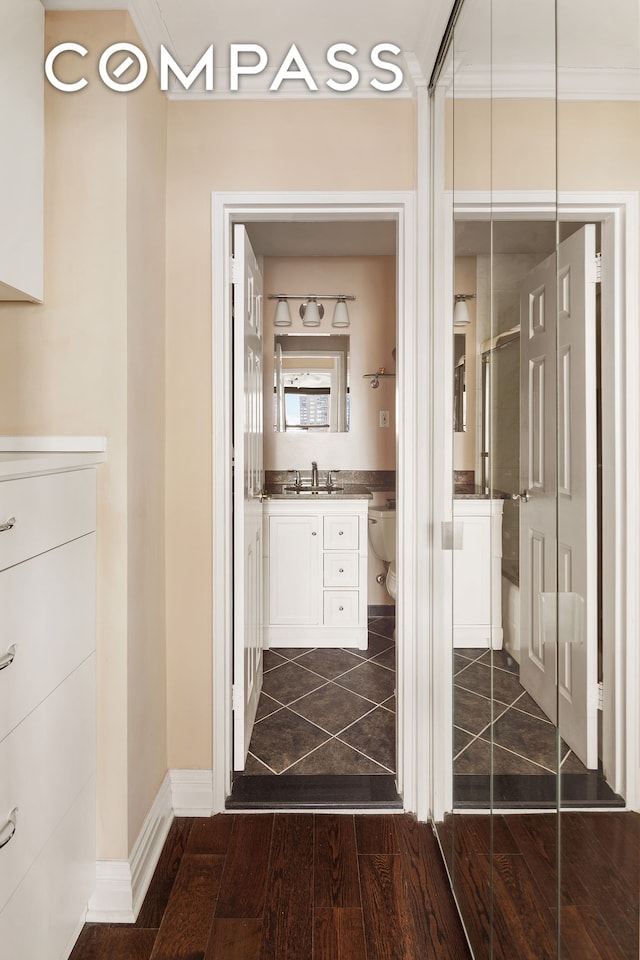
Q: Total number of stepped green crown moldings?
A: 0